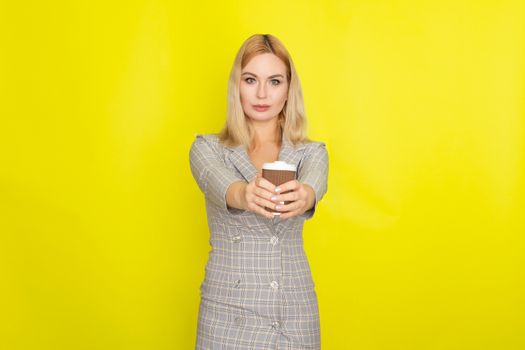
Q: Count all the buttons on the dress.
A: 6